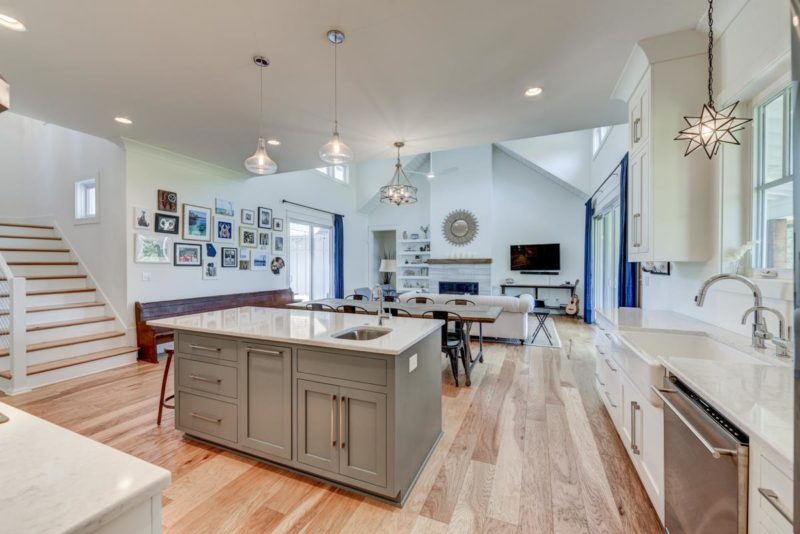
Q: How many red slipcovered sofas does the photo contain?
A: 0